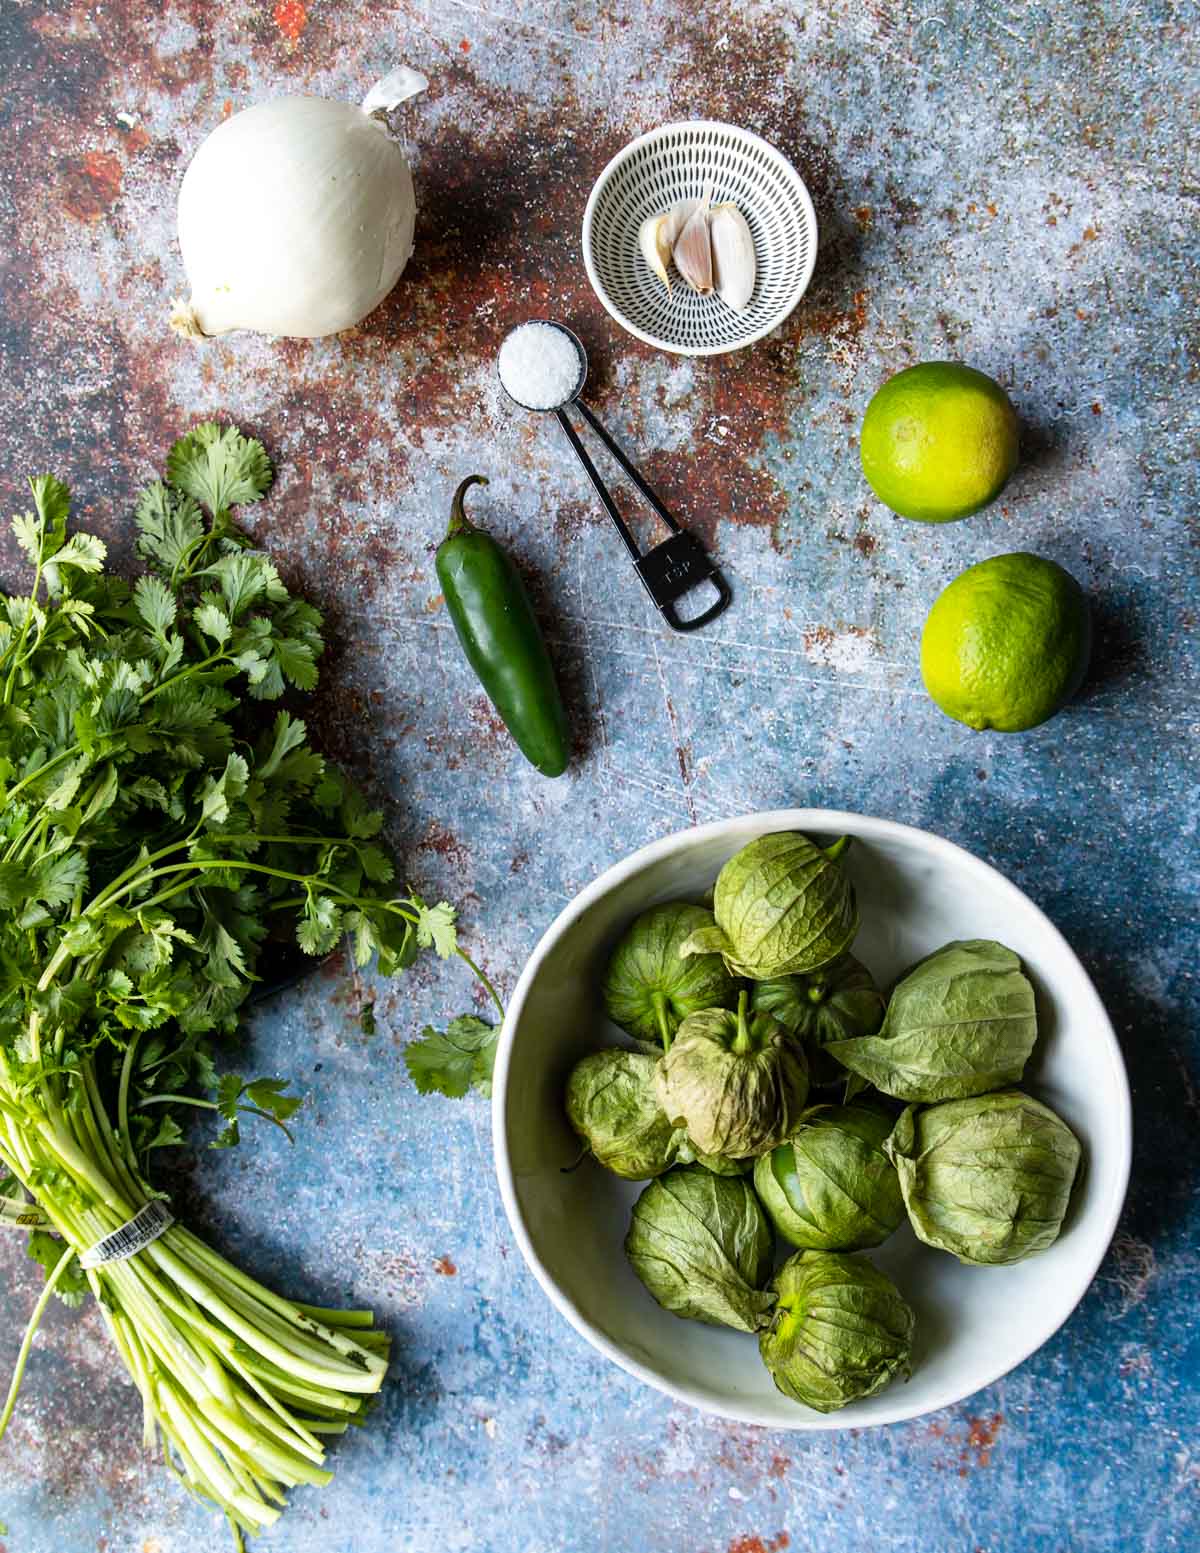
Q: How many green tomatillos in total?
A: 10